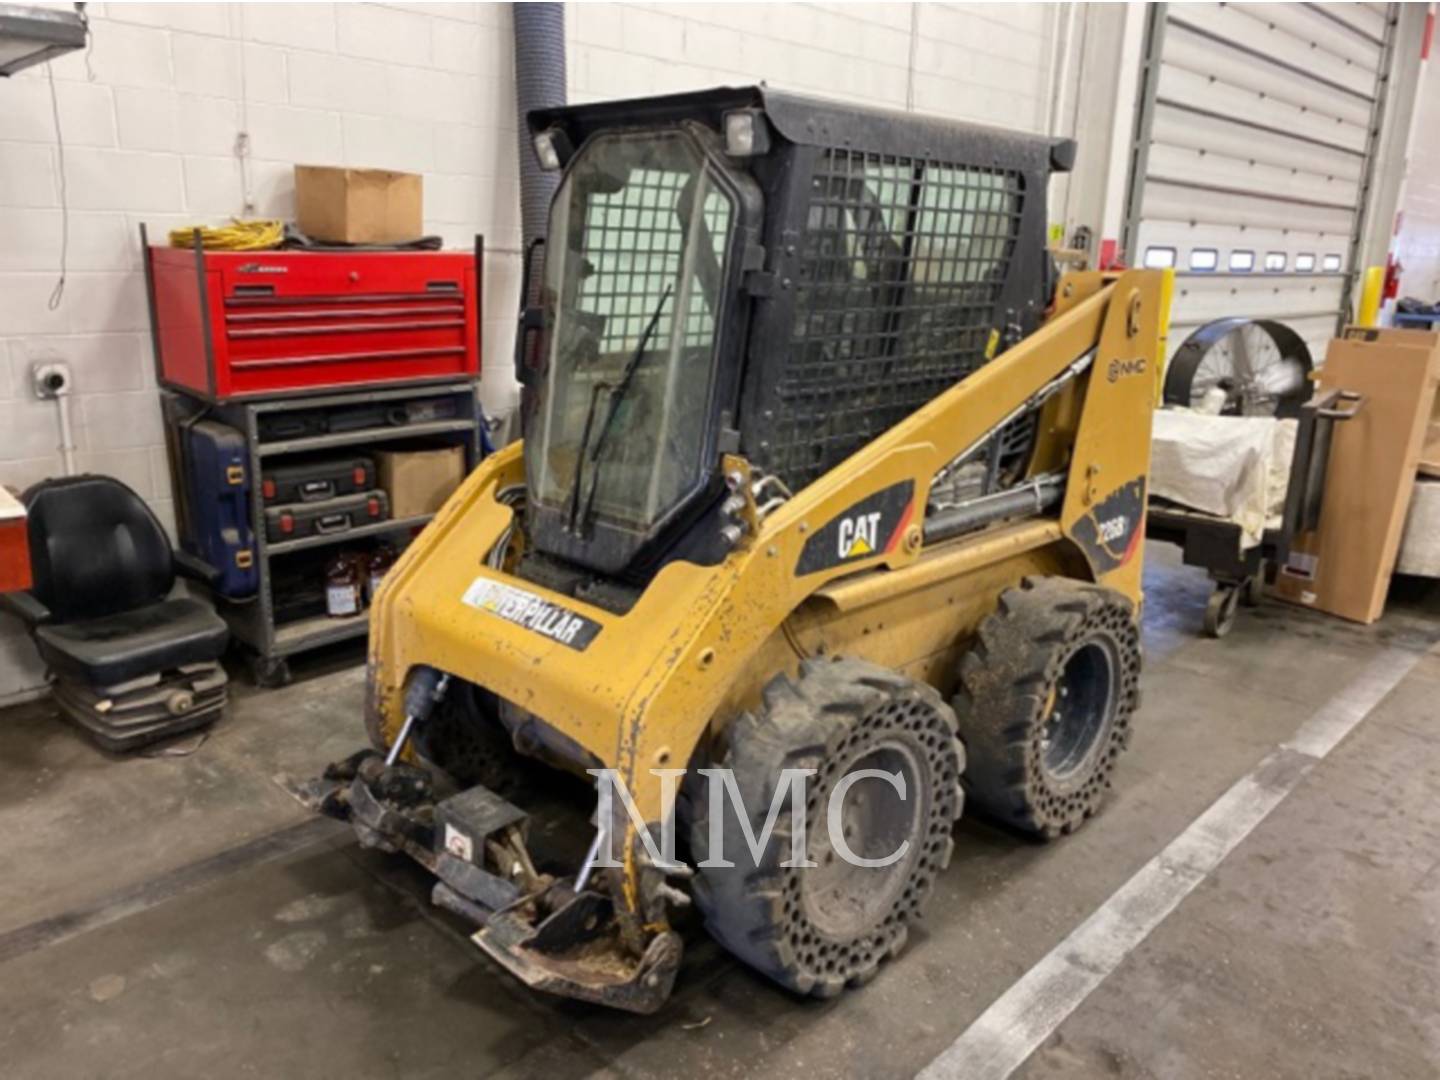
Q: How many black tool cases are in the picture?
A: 2